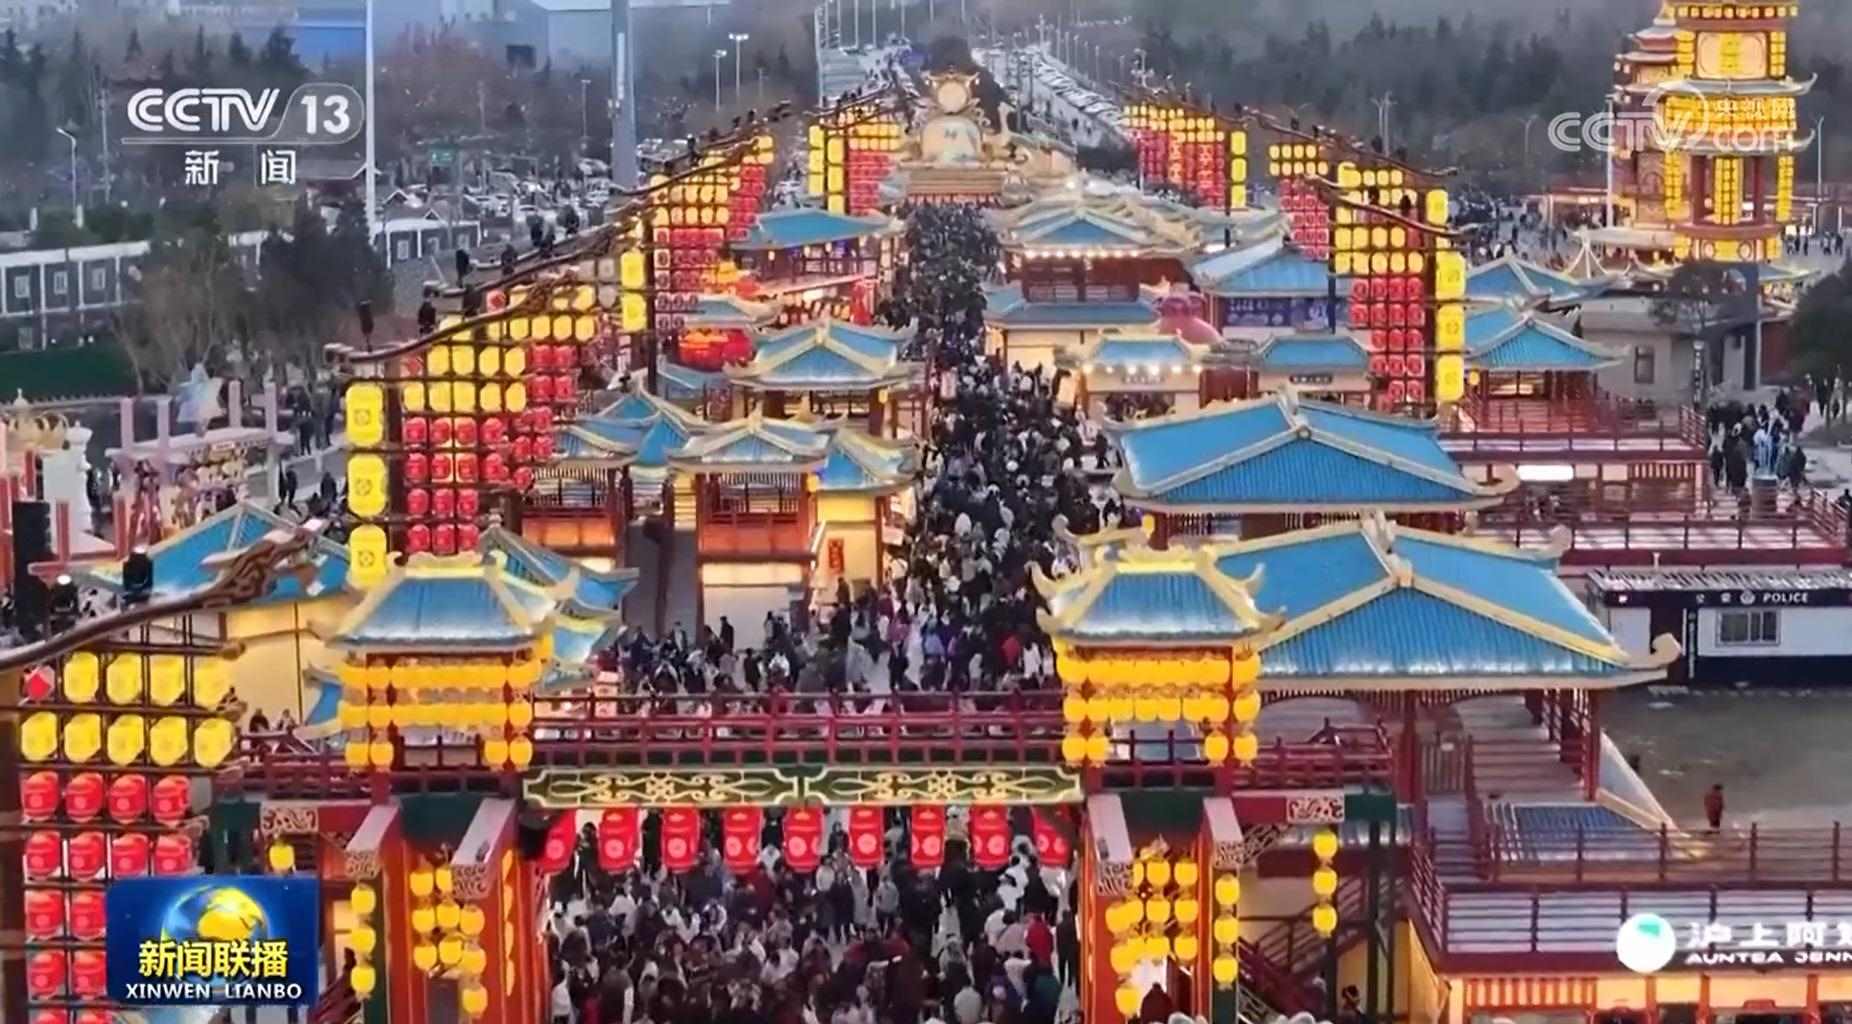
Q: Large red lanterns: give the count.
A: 9